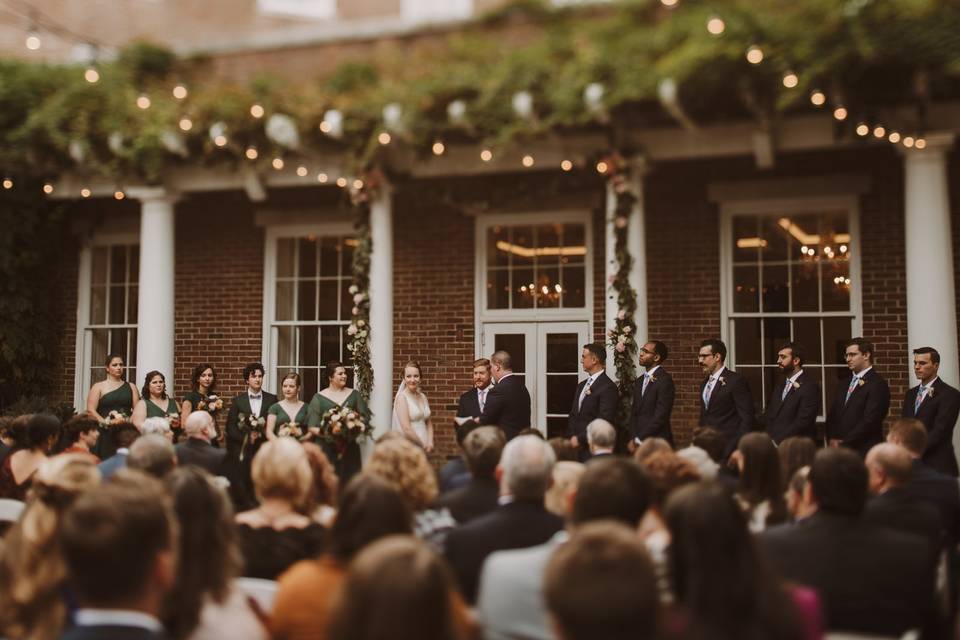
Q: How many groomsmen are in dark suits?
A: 6